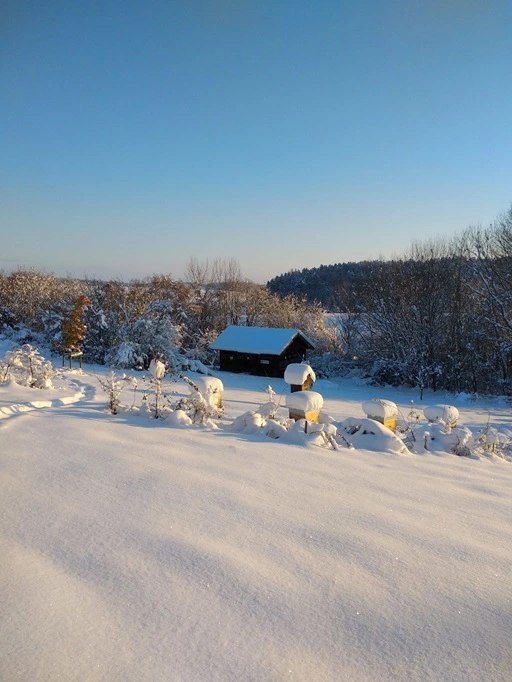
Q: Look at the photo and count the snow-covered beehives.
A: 5